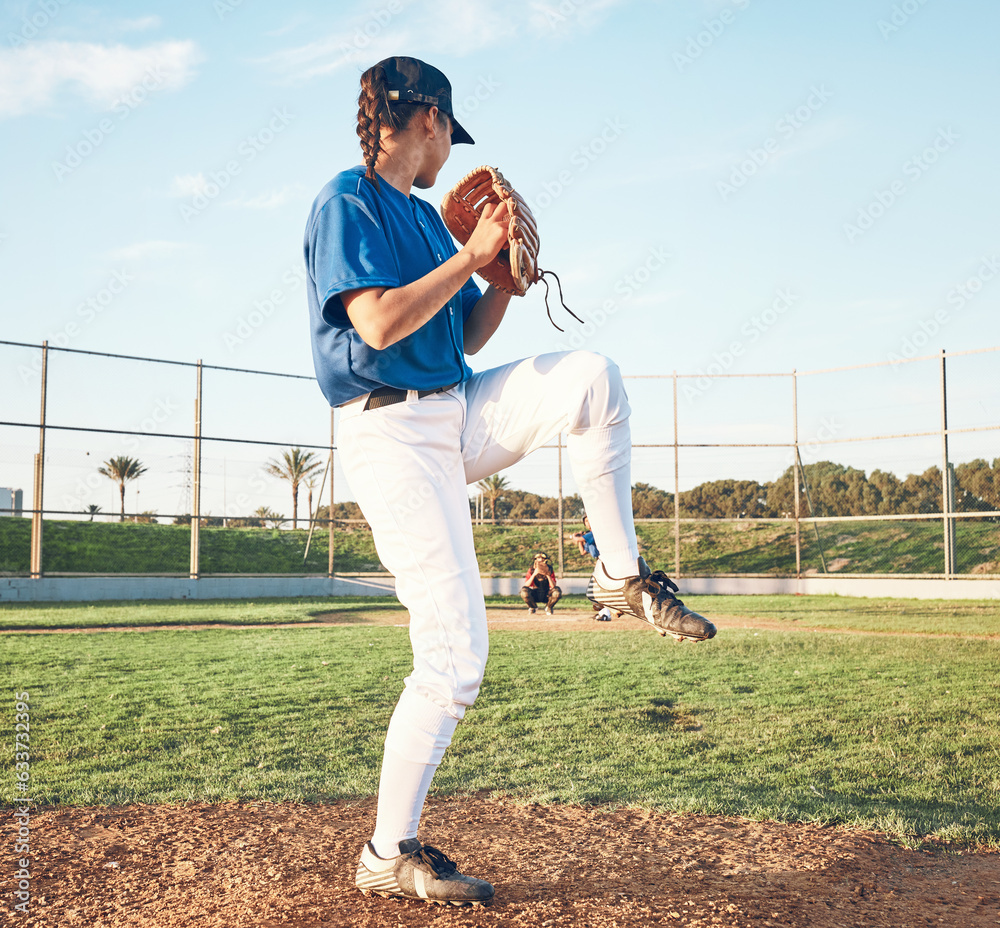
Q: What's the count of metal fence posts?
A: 7